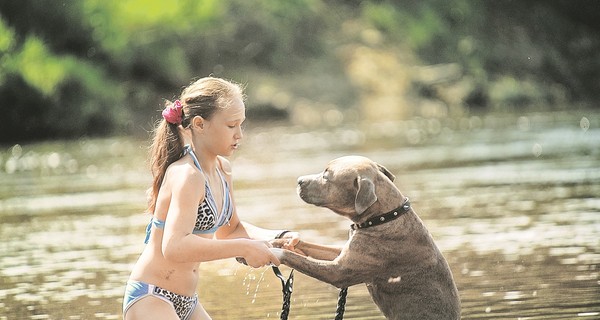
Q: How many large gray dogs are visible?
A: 1